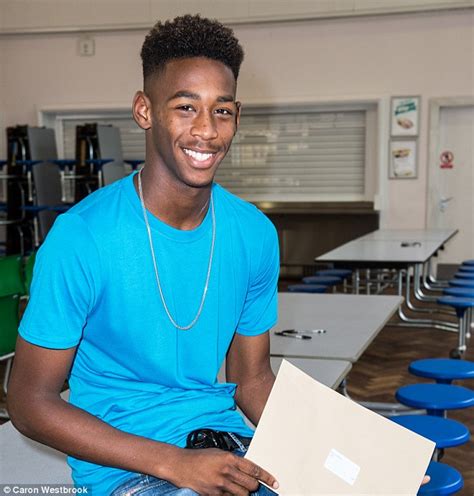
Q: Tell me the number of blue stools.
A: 13